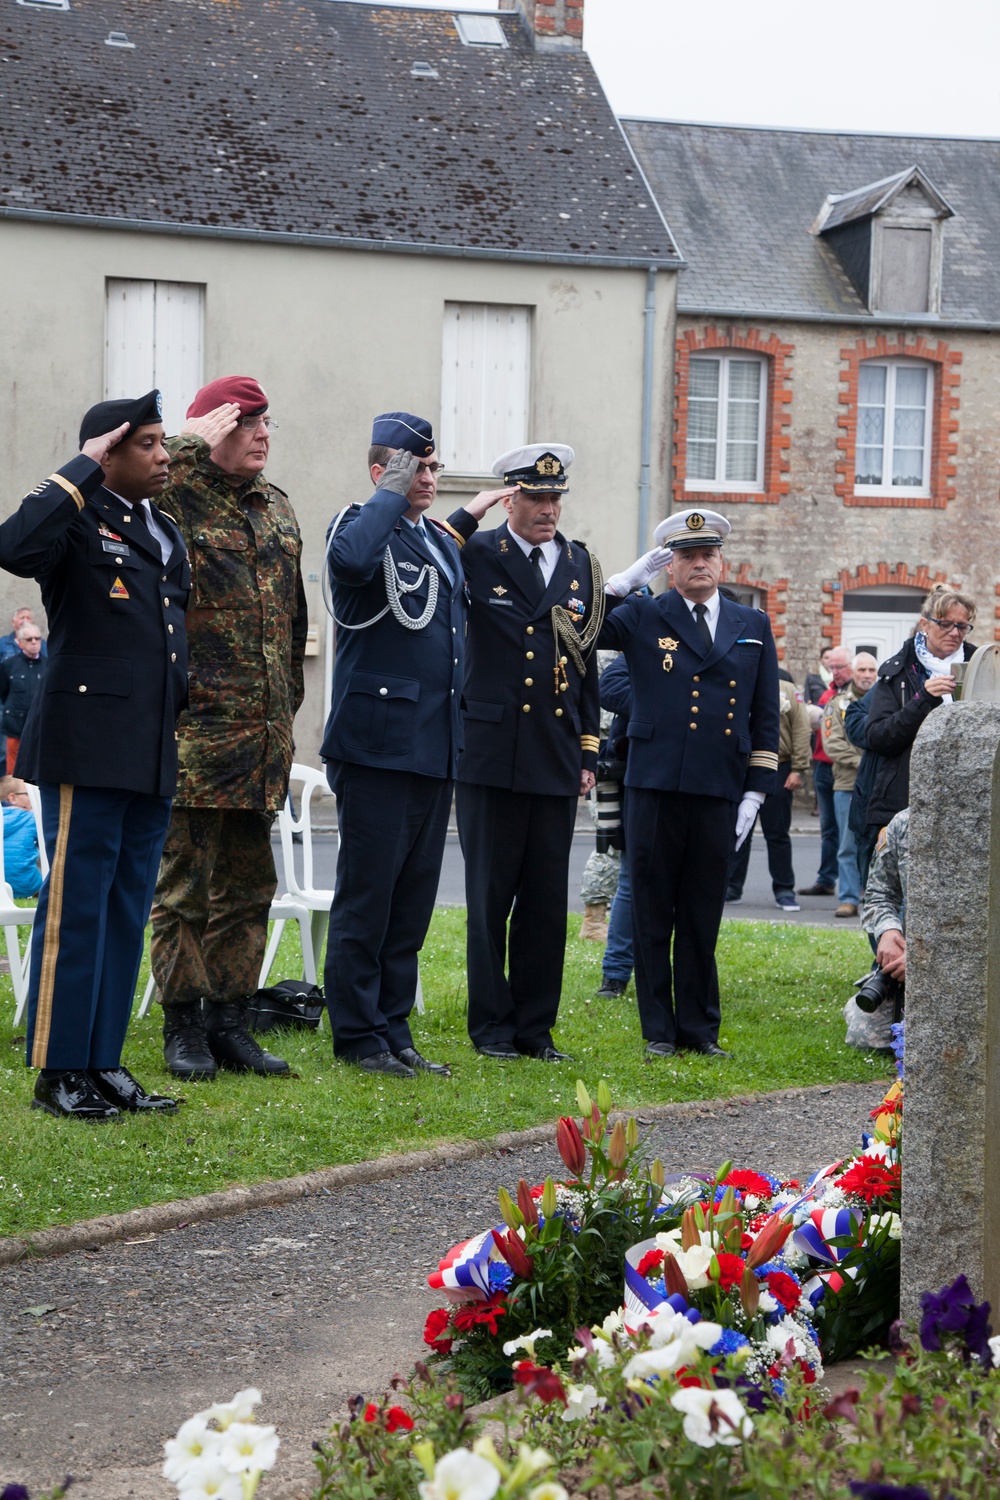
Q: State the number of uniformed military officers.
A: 5